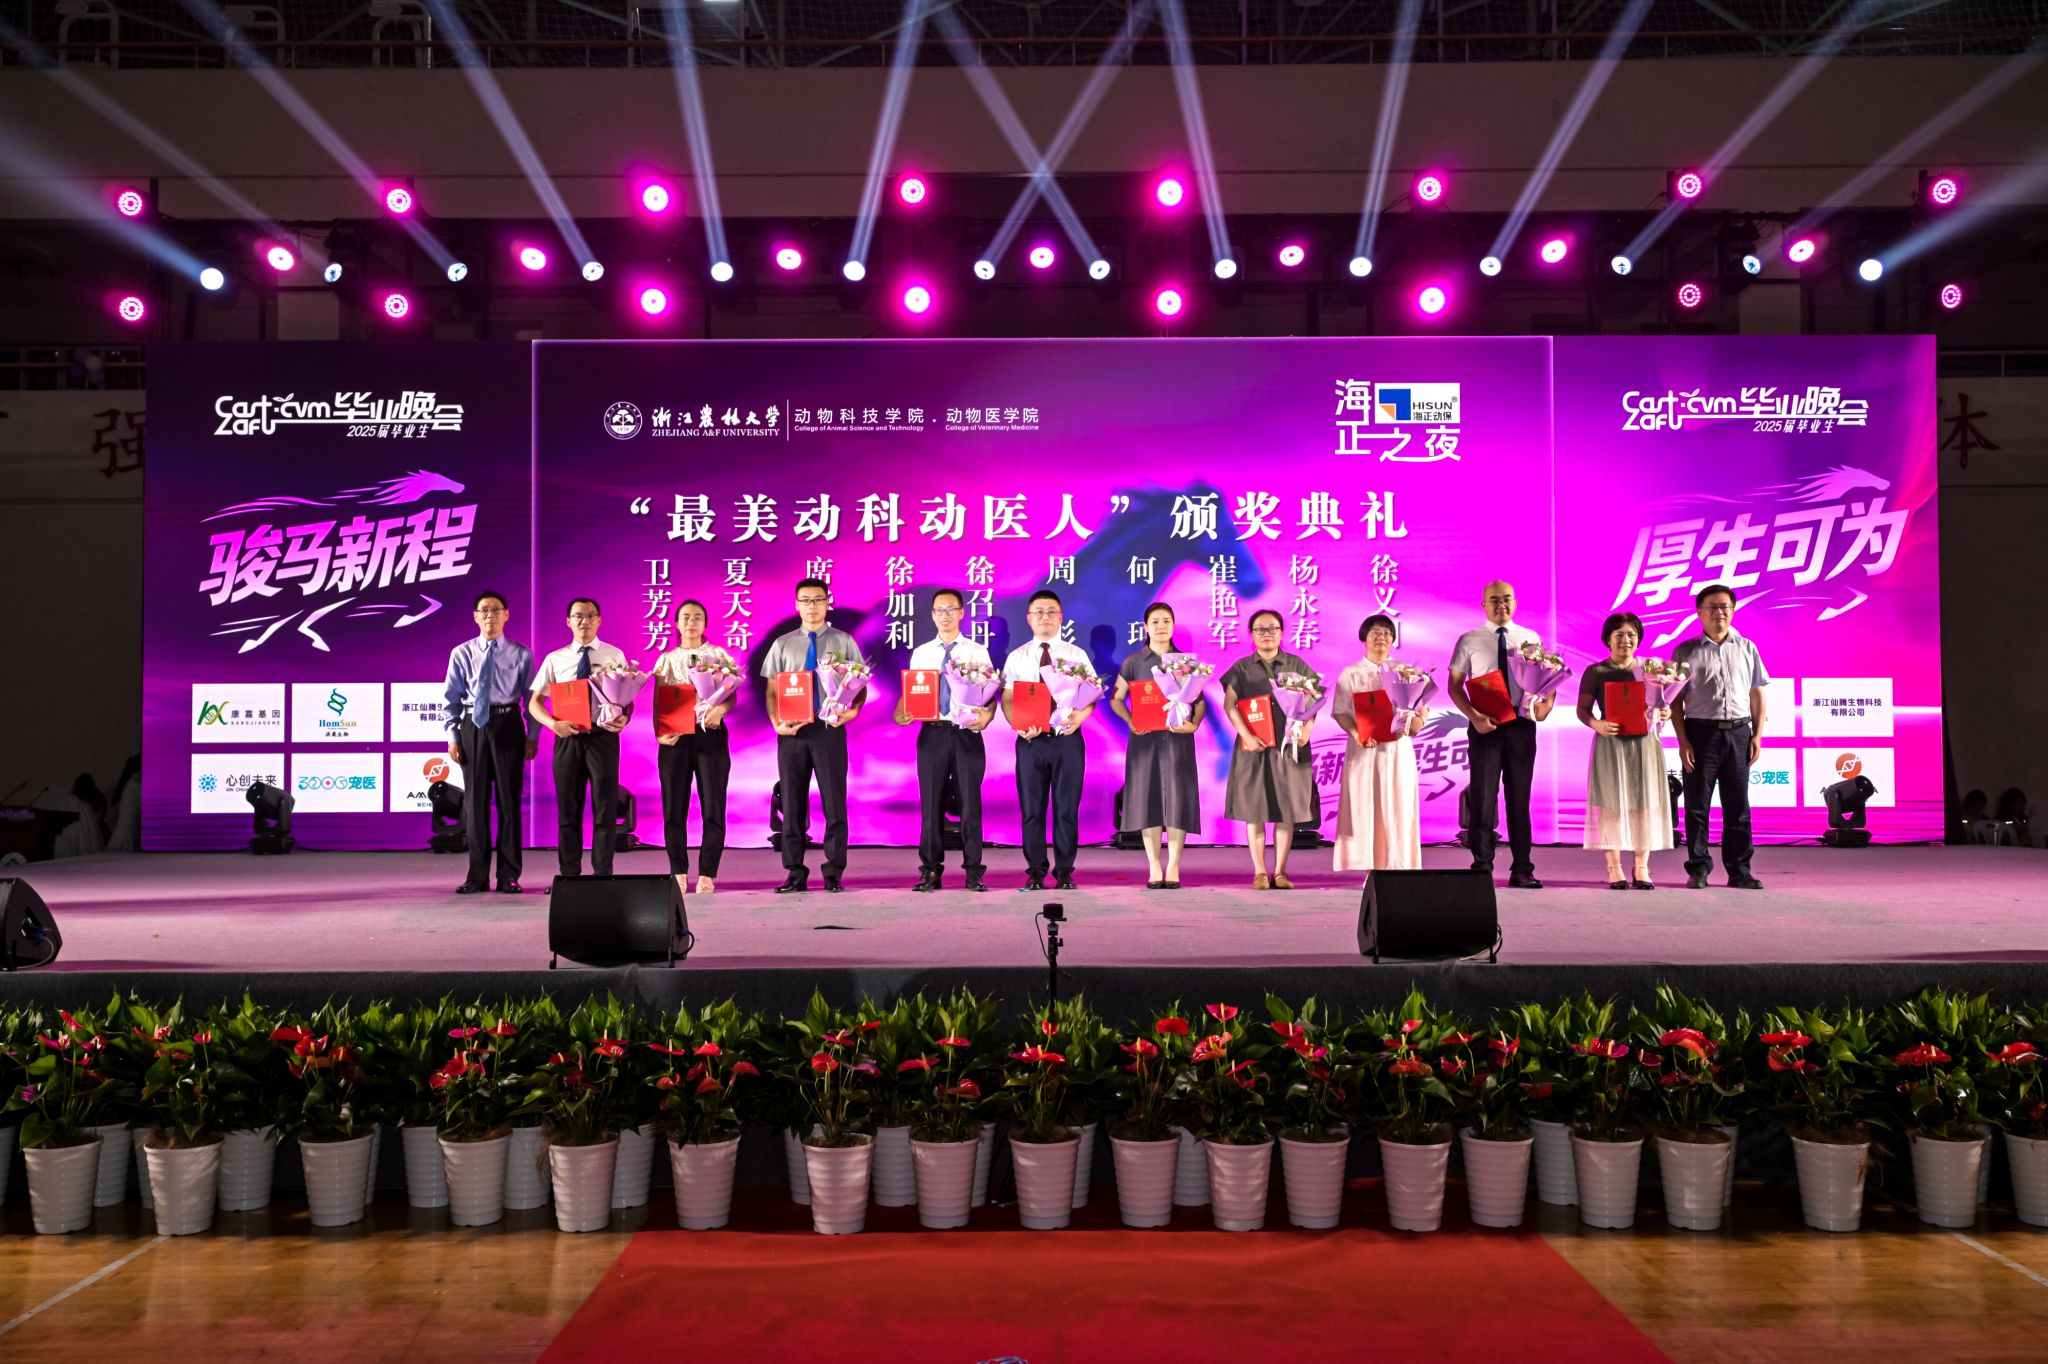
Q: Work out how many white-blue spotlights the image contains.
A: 14